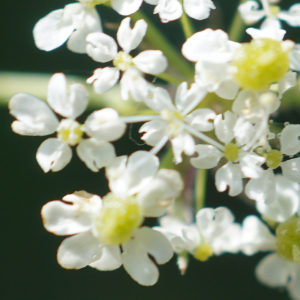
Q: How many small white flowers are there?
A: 12